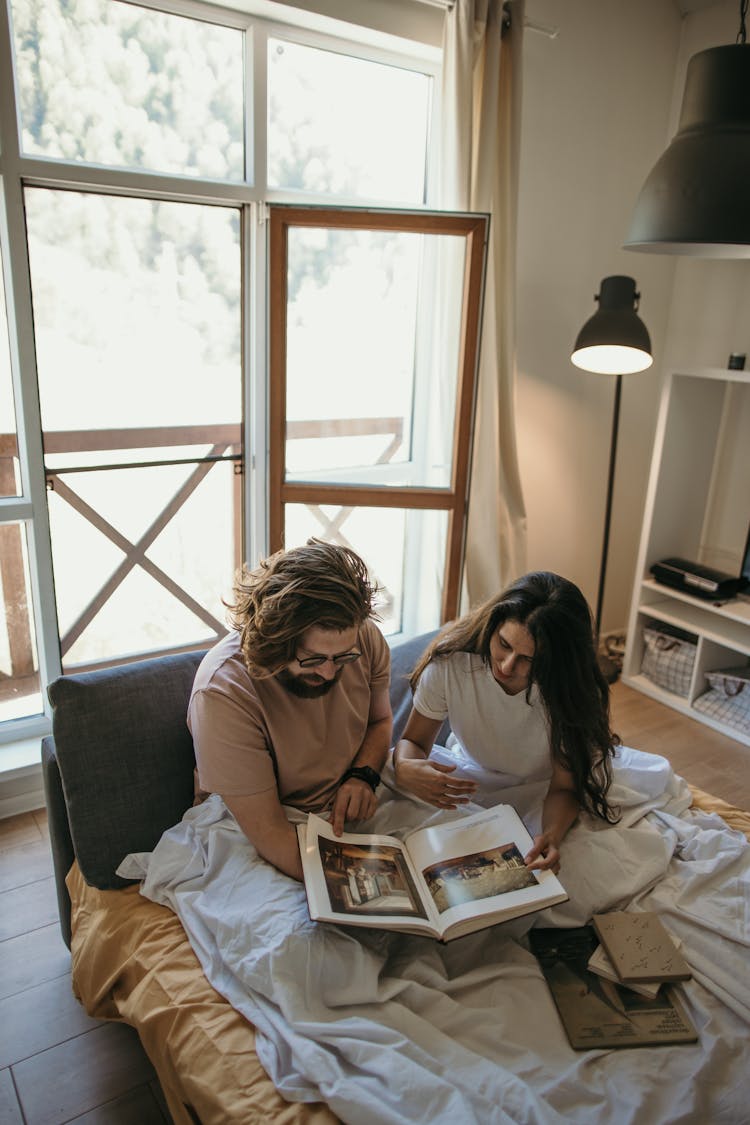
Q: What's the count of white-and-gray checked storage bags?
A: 2